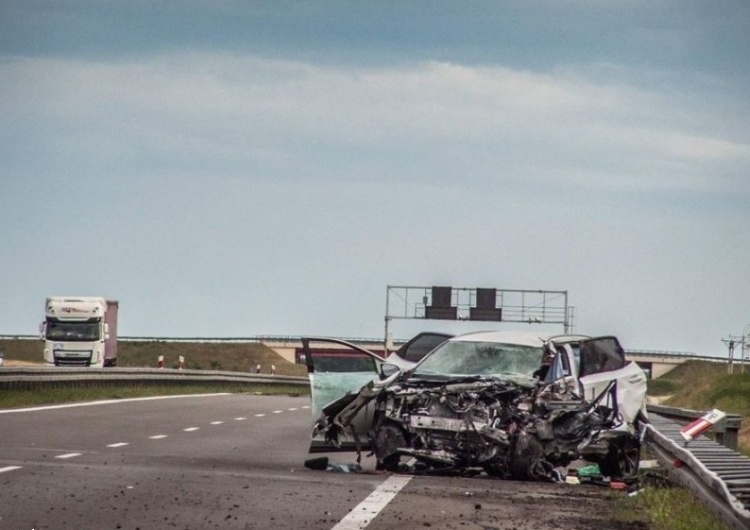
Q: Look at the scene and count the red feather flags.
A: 0